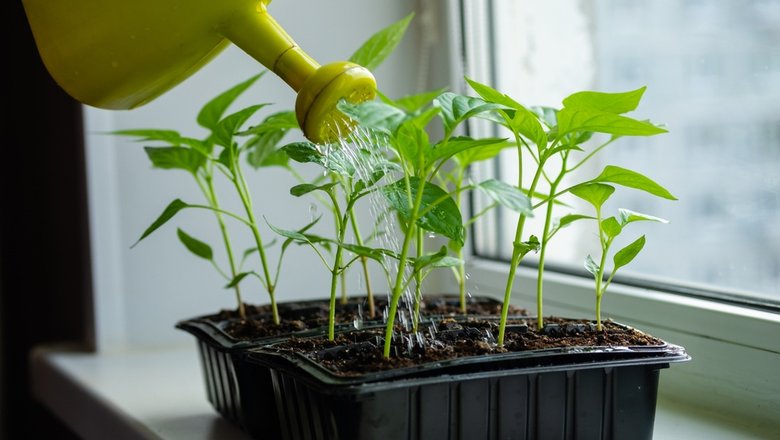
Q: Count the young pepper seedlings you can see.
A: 11